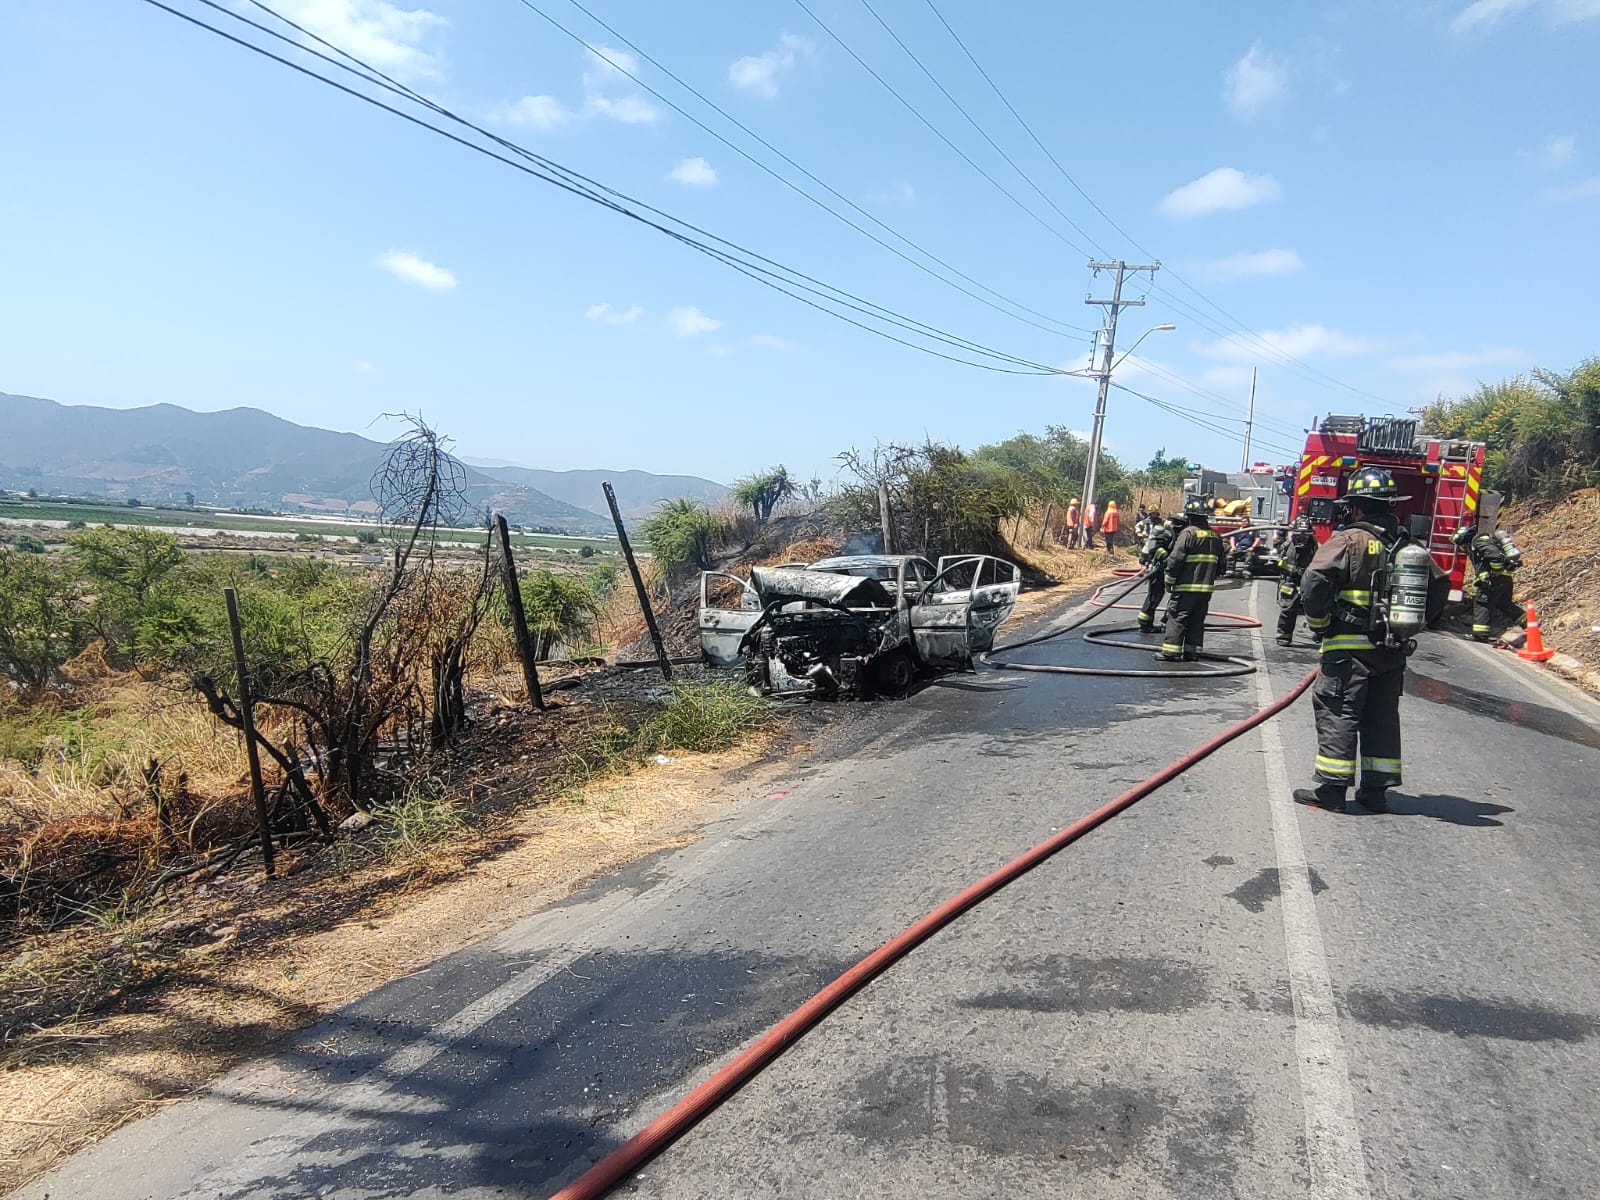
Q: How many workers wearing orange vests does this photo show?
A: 3